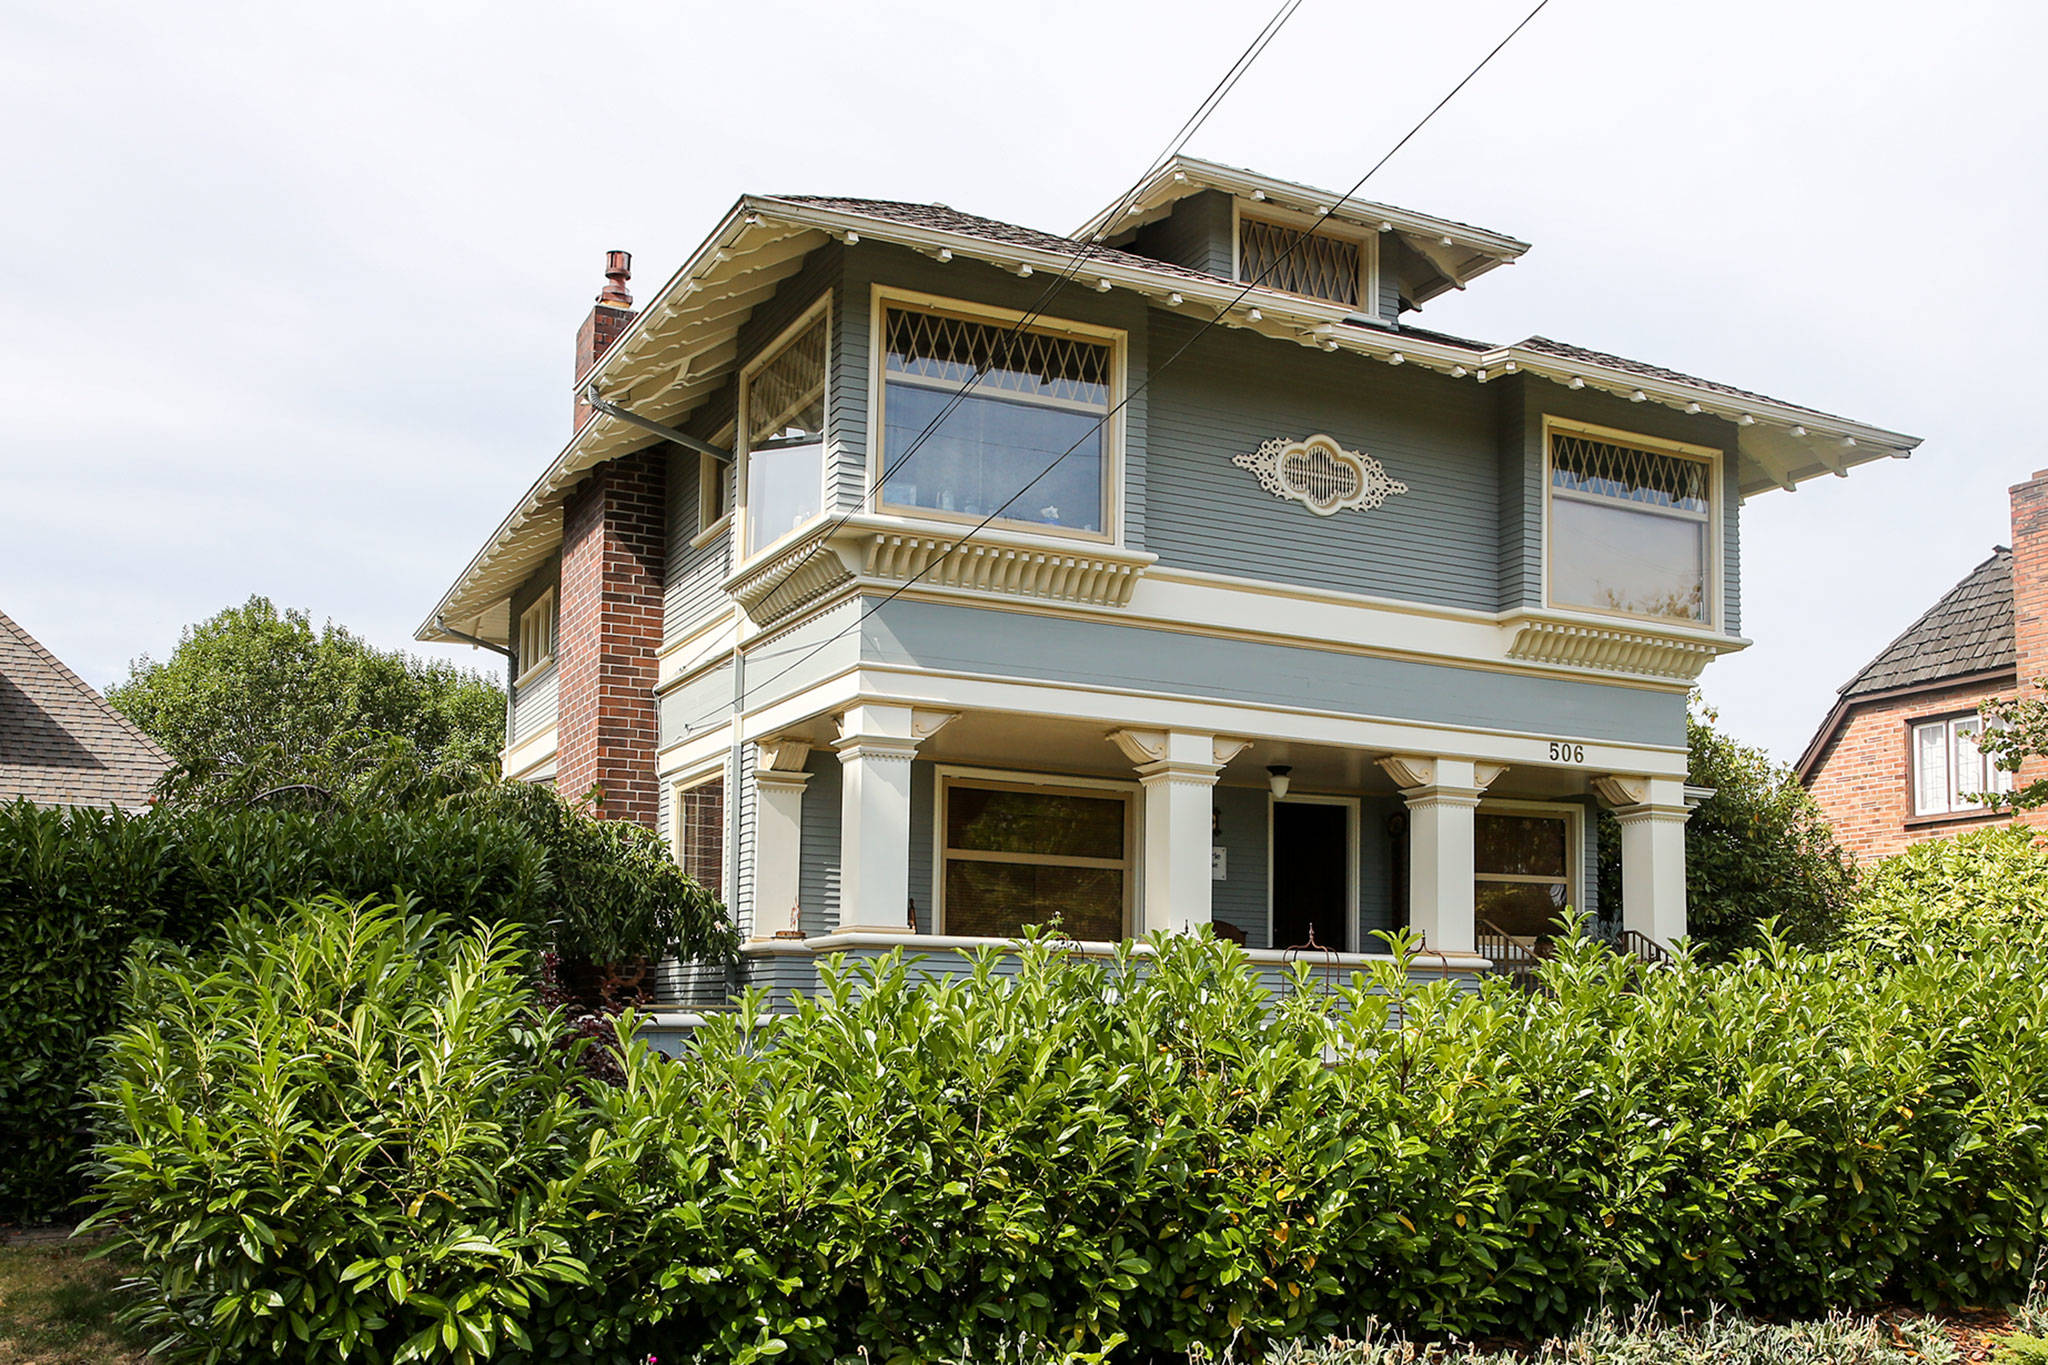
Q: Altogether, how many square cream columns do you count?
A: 5